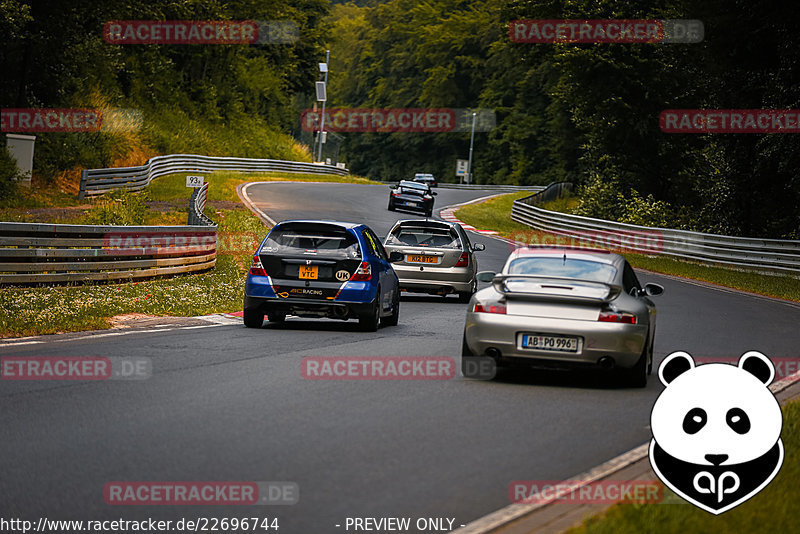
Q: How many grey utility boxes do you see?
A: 1